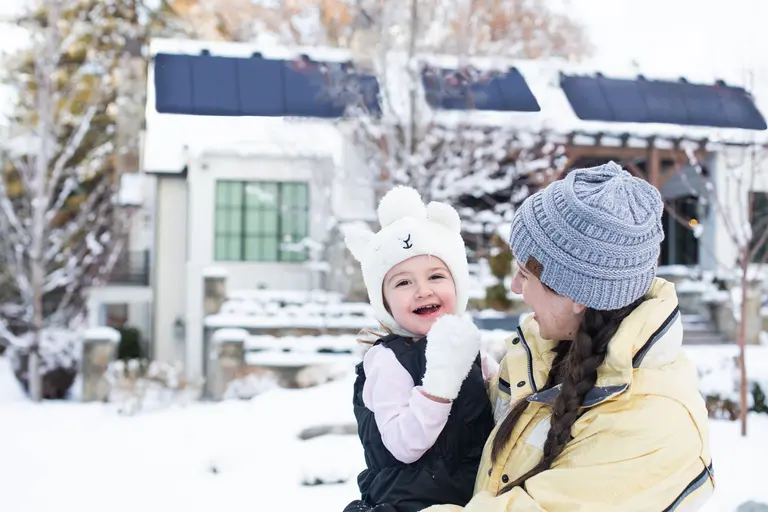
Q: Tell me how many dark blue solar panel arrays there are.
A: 3